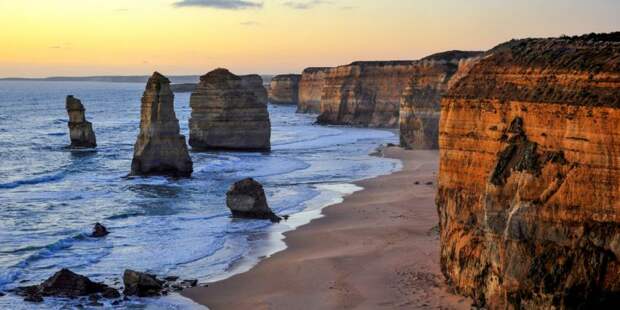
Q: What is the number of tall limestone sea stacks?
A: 3